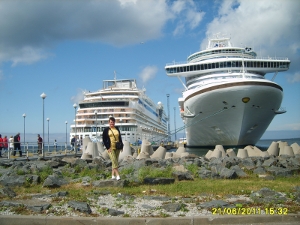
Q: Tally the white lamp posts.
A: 6